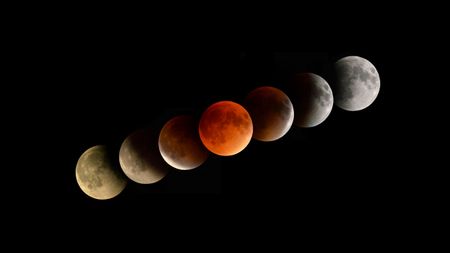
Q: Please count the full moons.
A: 1